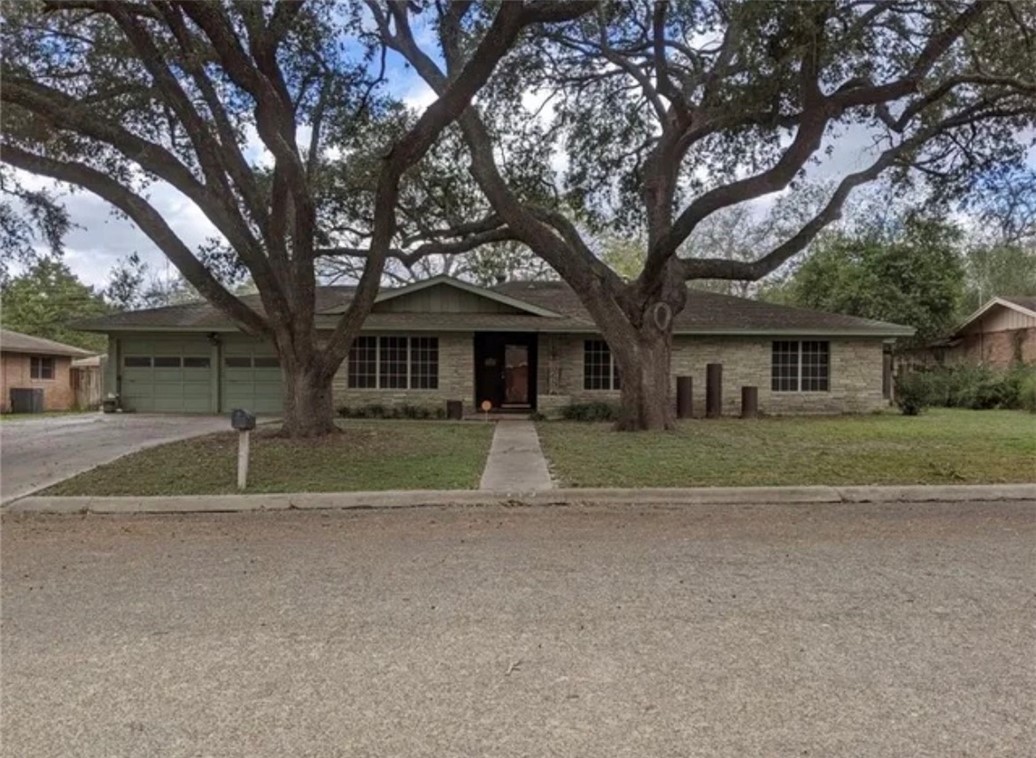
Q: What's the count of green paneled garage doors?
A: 2